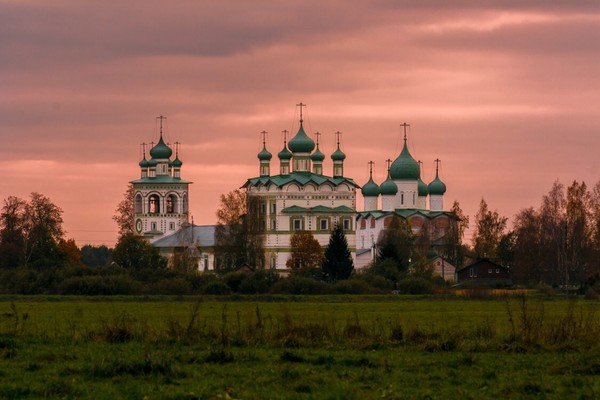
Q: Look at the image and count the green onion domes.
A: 15